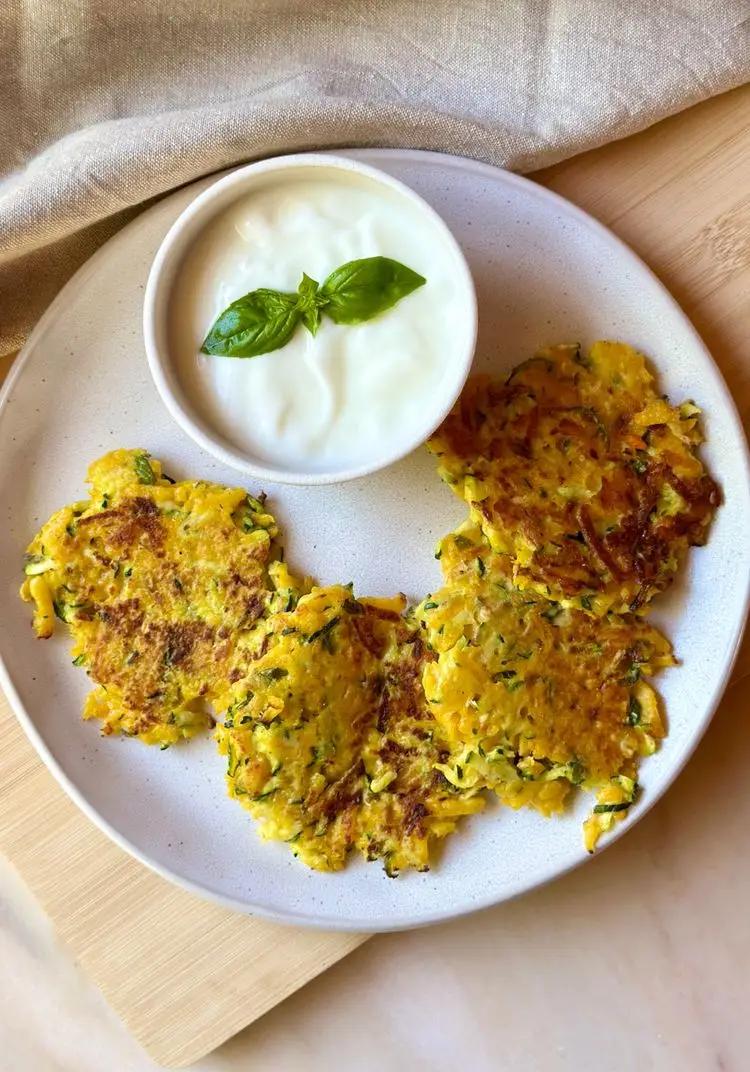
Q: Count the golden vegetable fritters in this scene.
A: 4